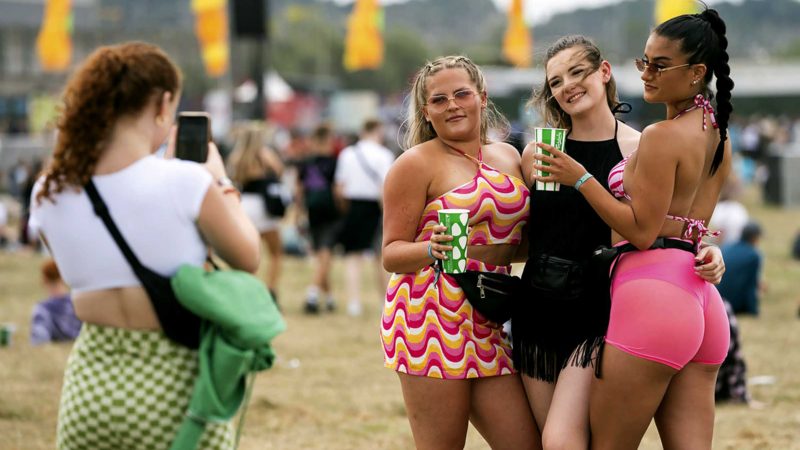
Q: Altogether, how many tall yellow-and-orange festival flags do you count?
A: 5